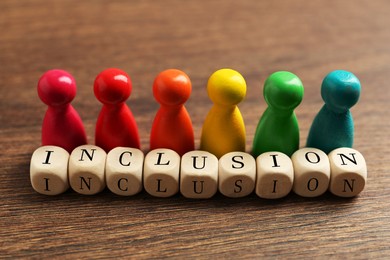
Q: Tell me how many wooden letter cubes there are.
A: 9